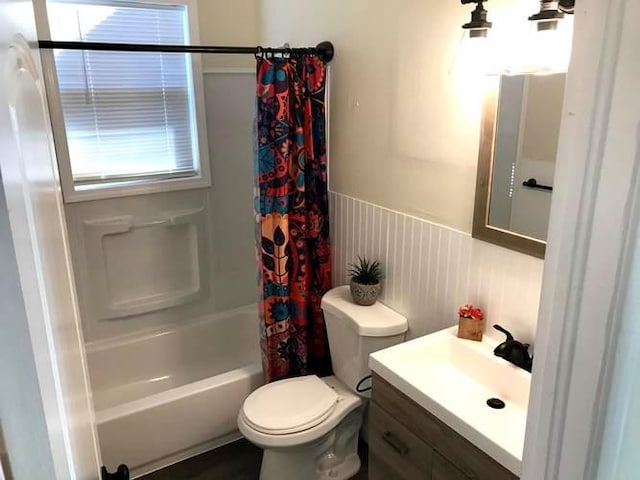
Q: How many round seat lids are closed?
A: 1